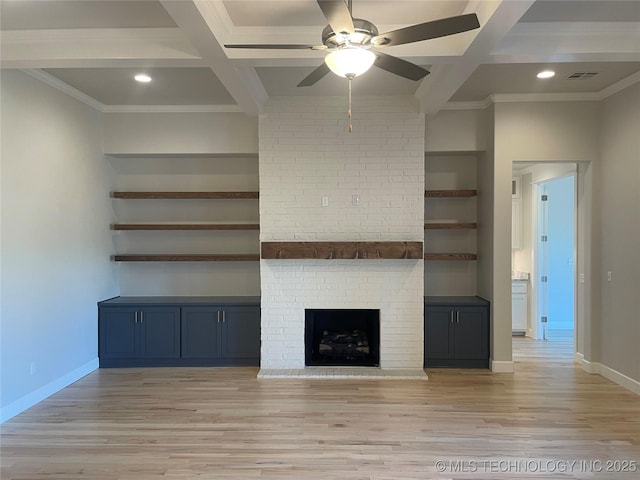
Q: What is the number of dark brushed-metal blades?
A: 5